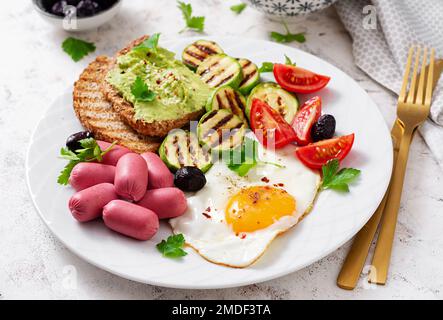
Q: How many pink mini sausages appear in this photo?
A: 7